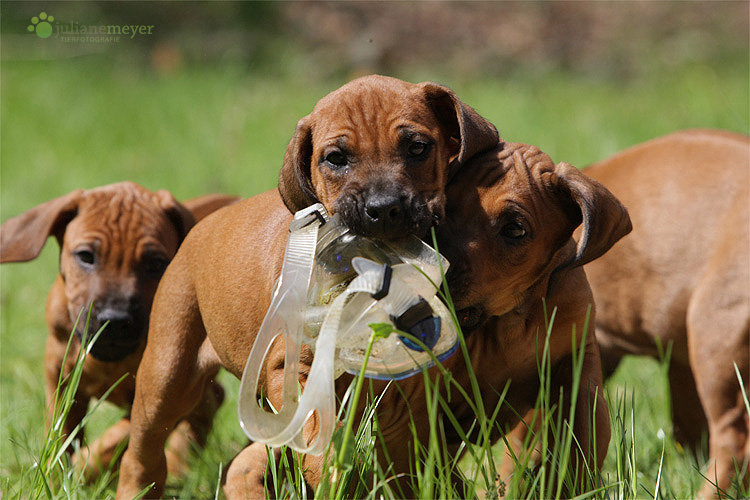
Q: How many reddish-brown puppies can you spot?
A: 4